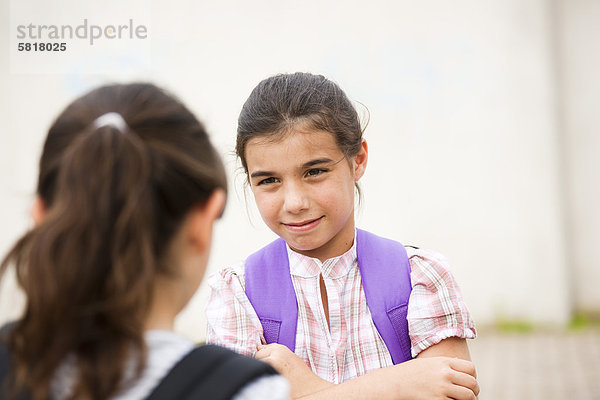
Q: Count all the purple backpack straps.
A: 2